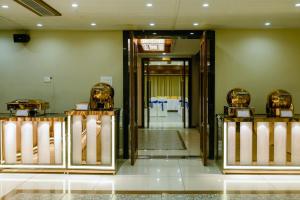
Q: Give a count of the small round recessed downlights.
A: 13